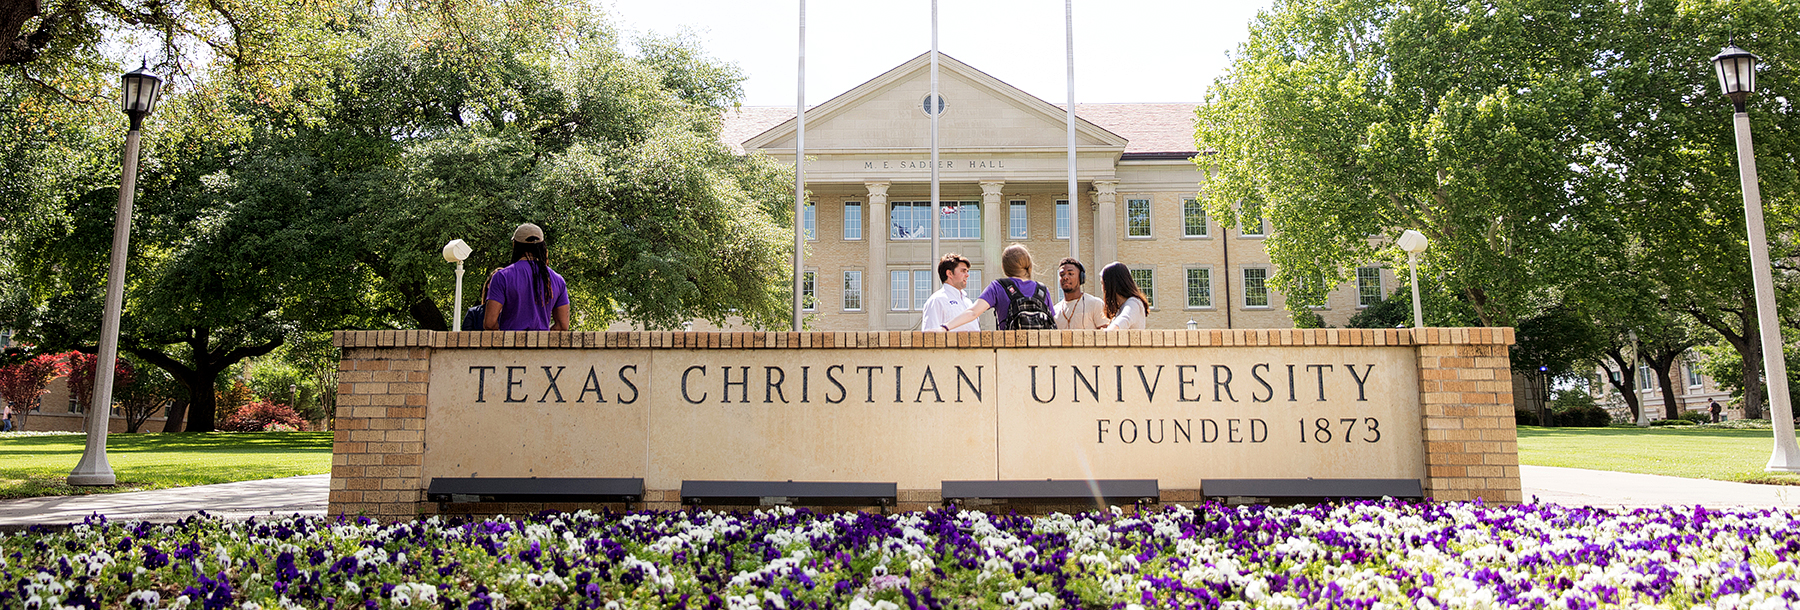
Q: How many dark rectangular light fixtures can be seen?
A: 4